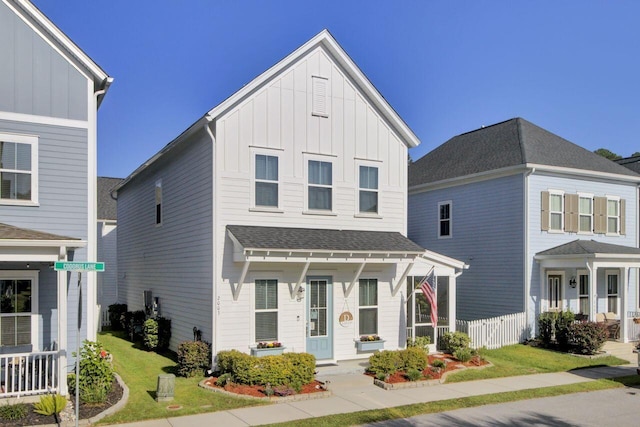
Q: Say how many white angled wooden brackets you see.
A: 4